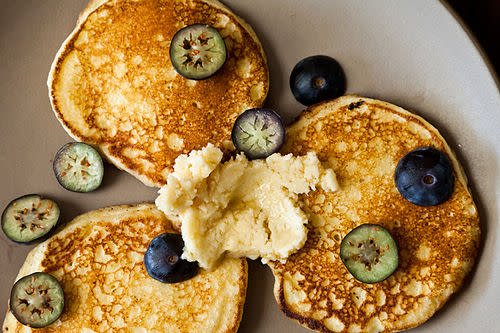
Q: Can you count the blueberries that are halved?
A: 6